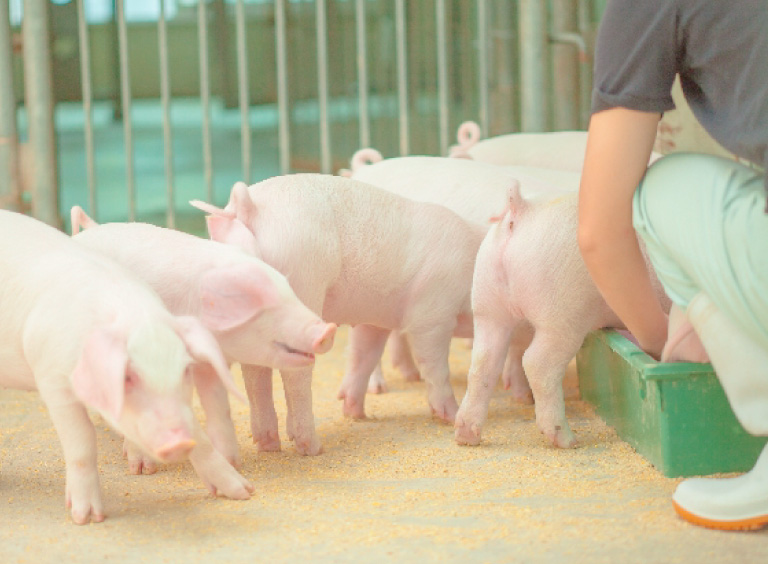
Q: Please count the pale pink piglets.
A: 6